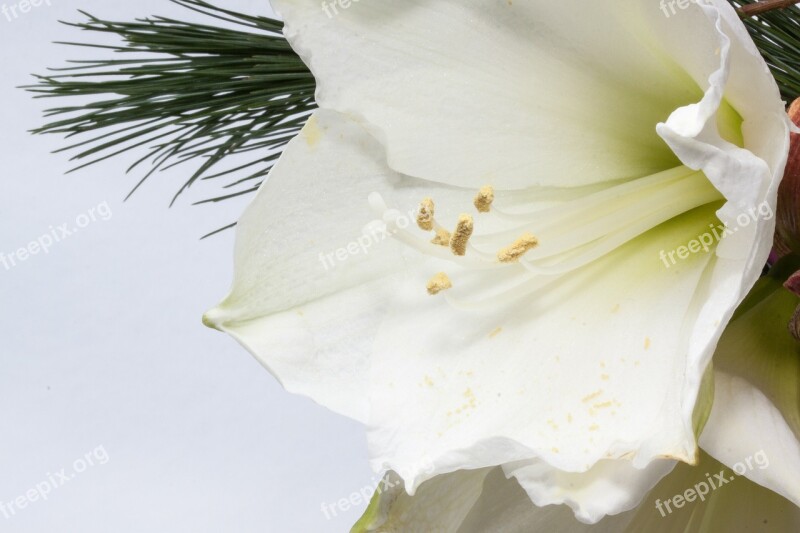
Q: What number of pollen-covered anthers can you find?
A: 6